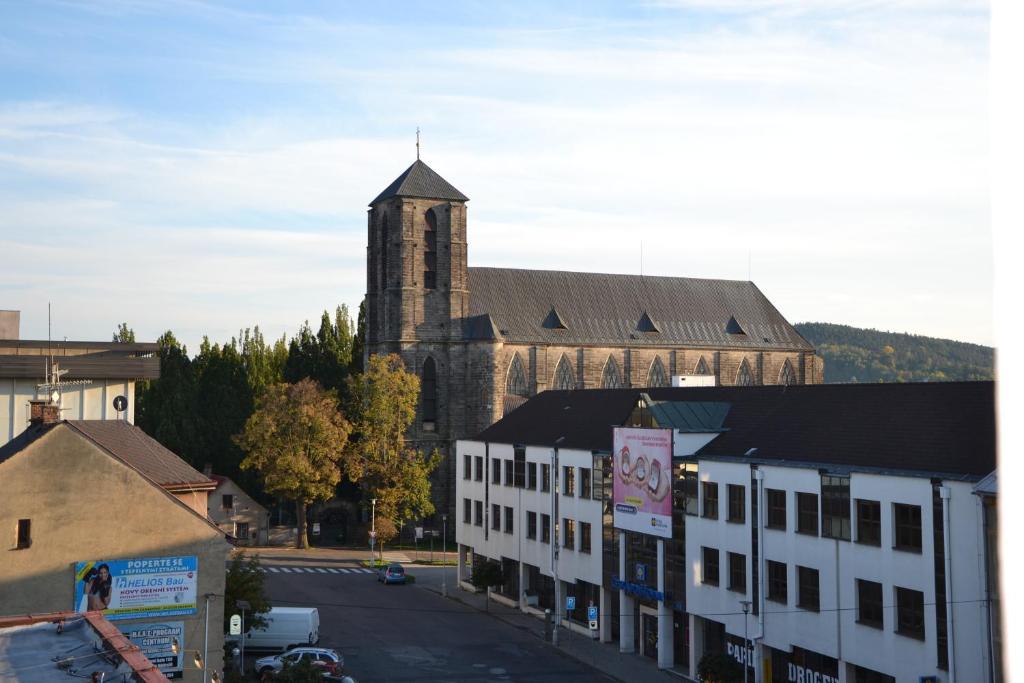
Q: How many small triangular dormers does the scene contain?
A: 3